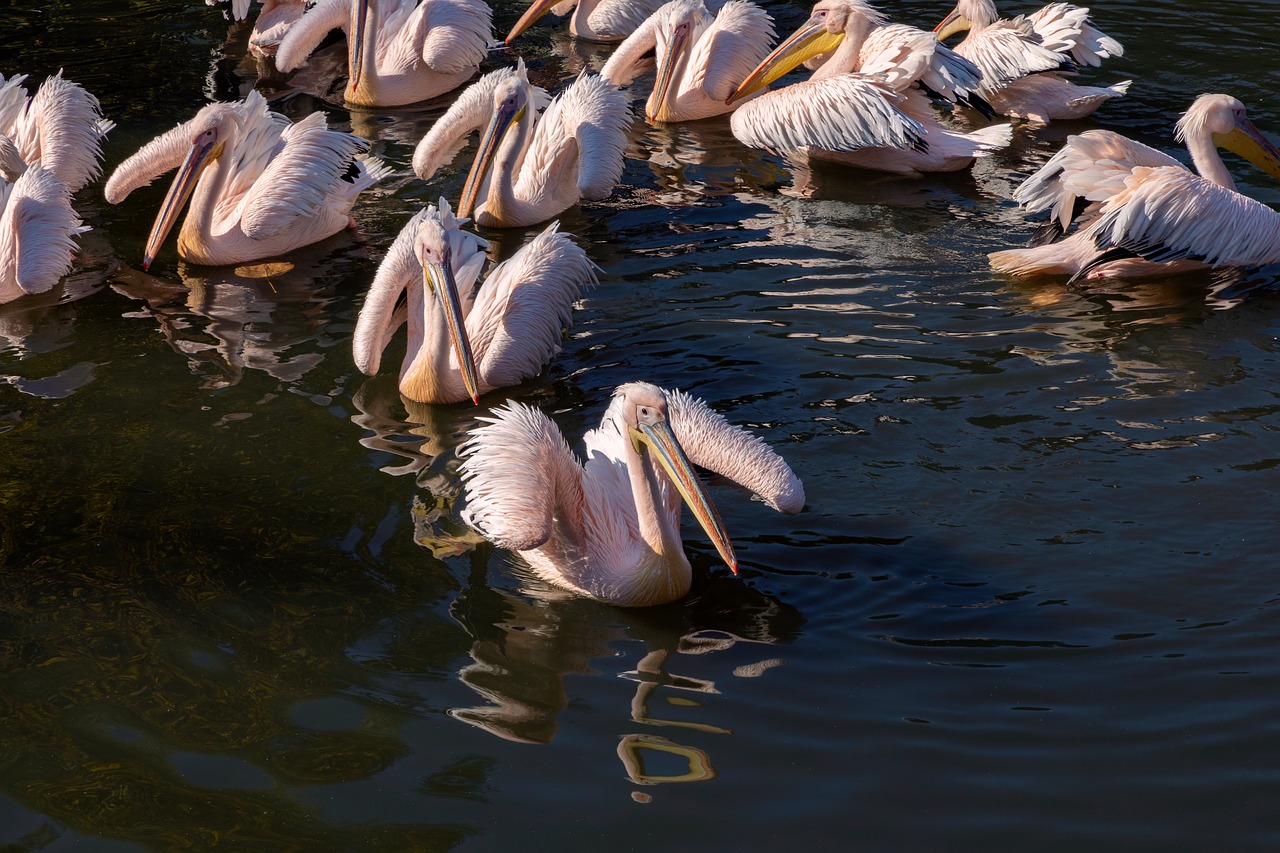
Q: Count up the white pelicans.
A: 13